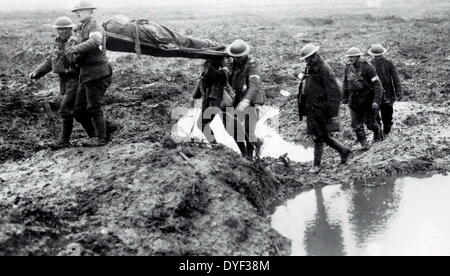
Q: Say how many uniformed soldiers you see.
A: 7